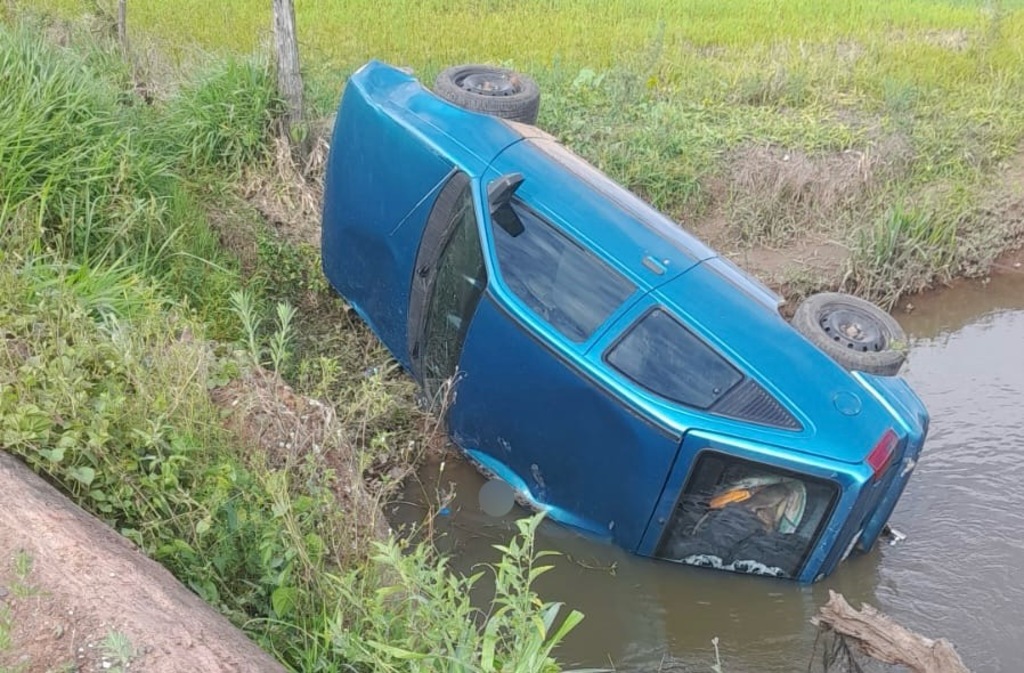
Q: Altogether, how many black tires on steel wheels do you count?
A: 2